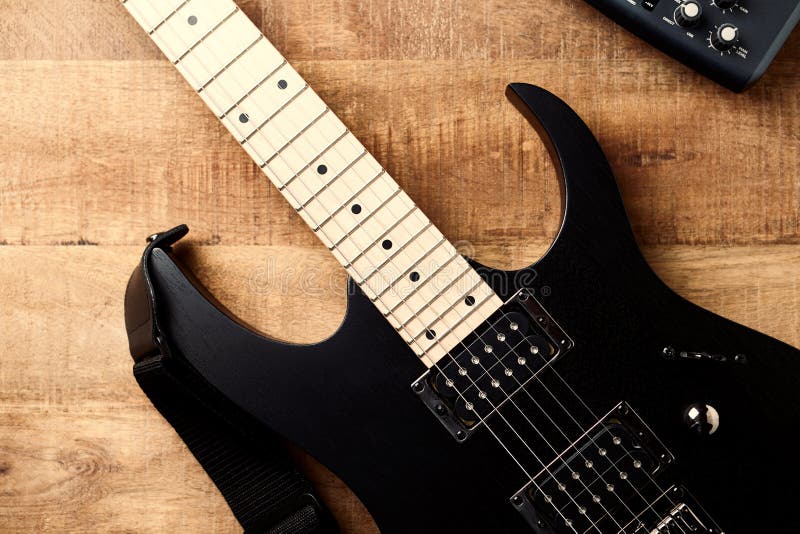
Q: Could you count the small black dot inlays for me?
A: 9